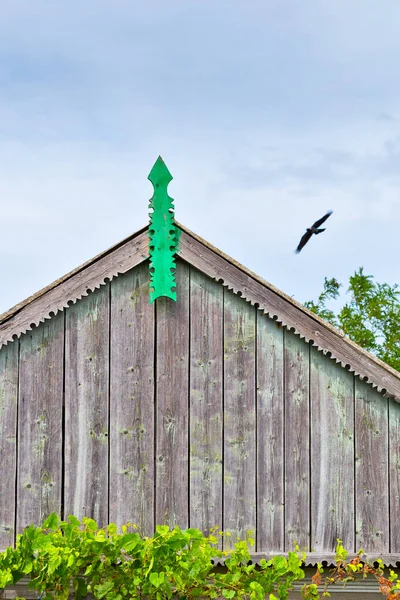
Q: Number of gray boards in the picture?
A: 12